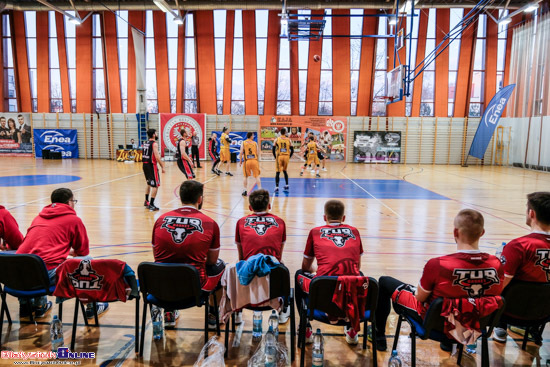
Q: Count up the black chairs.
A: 7